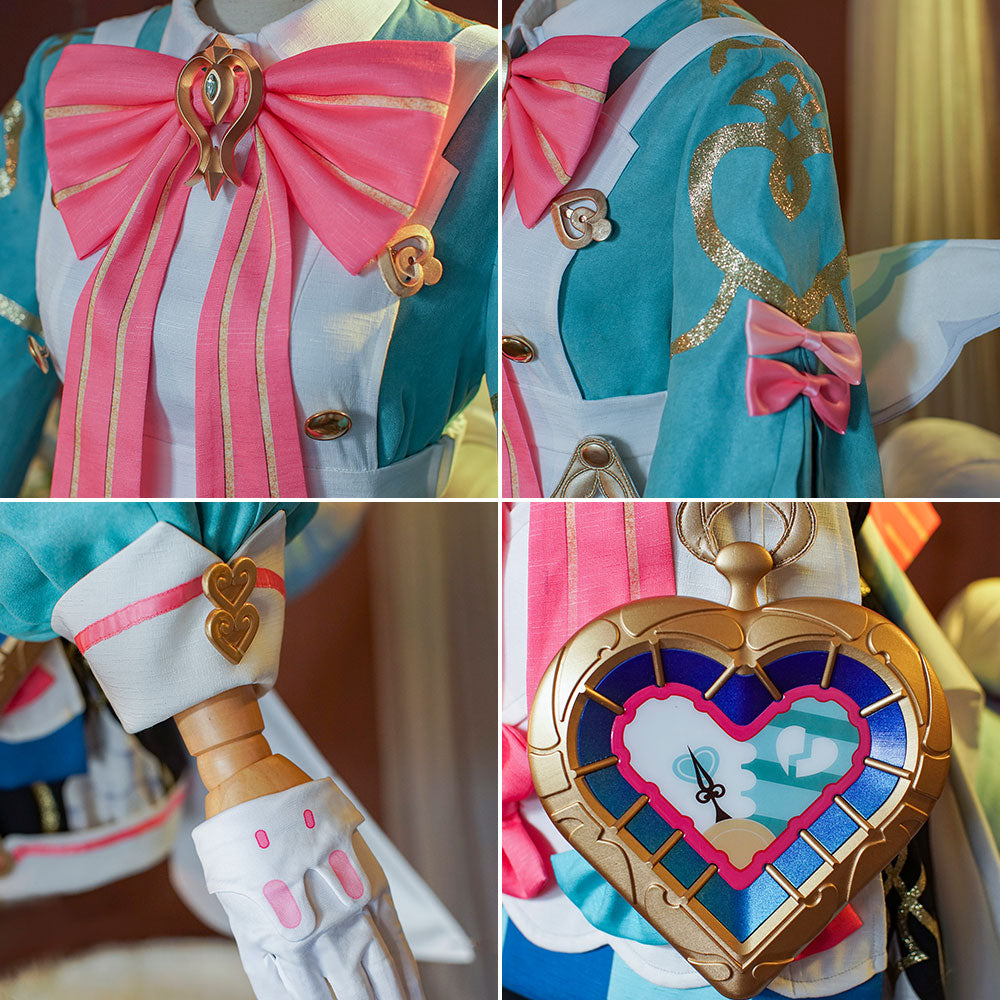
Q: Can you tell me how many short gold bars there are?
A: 14